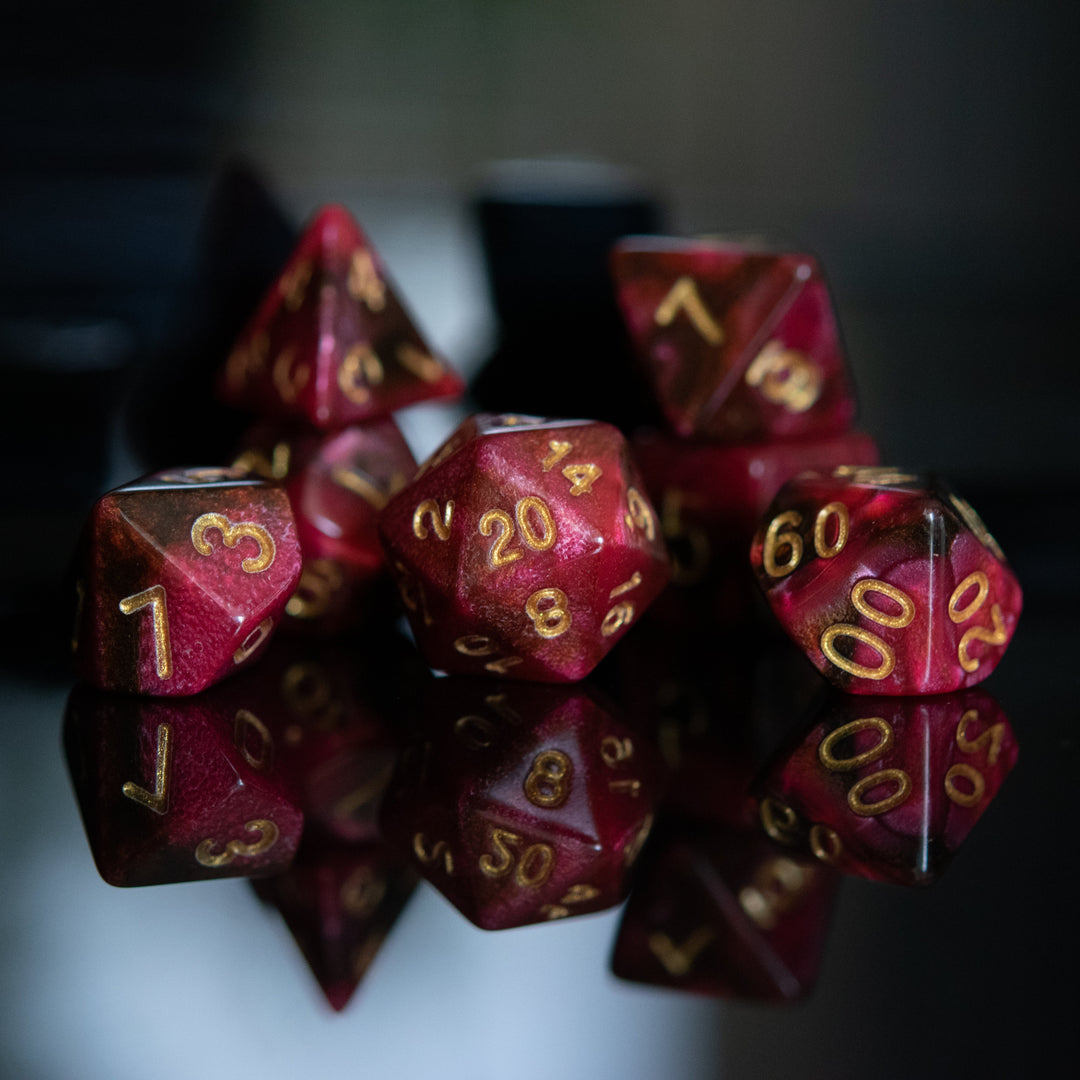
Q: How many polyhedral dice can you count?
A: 7